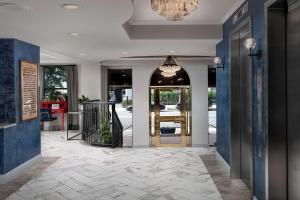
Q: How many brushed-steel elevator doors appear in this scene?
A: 2